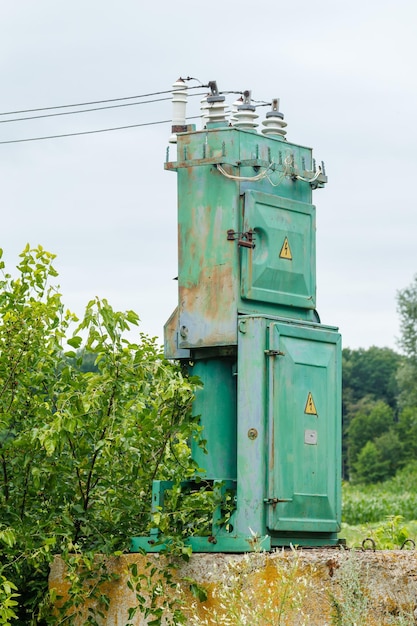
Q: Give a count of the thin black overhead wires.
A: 3